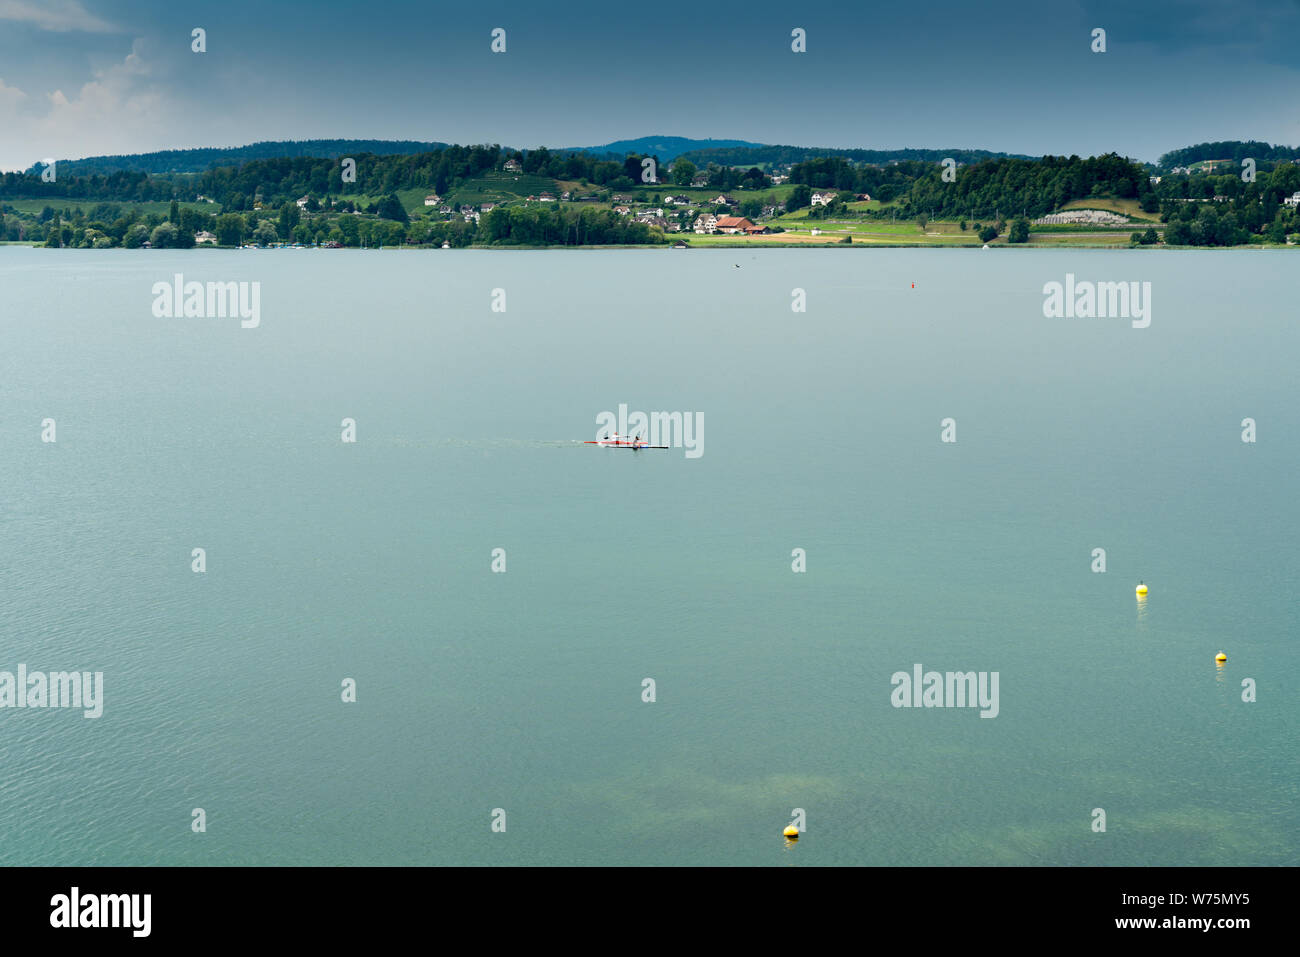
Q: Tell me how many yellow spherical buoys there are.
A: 3